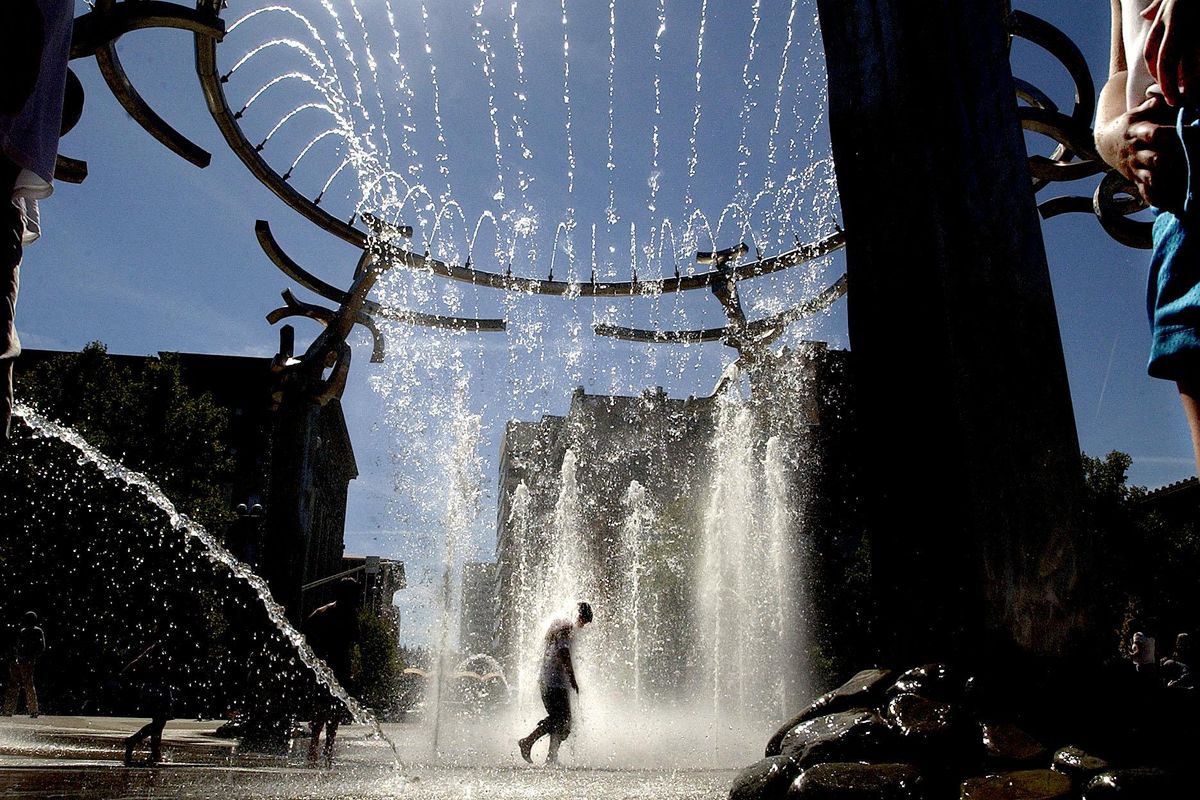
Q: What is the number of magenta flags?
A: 0